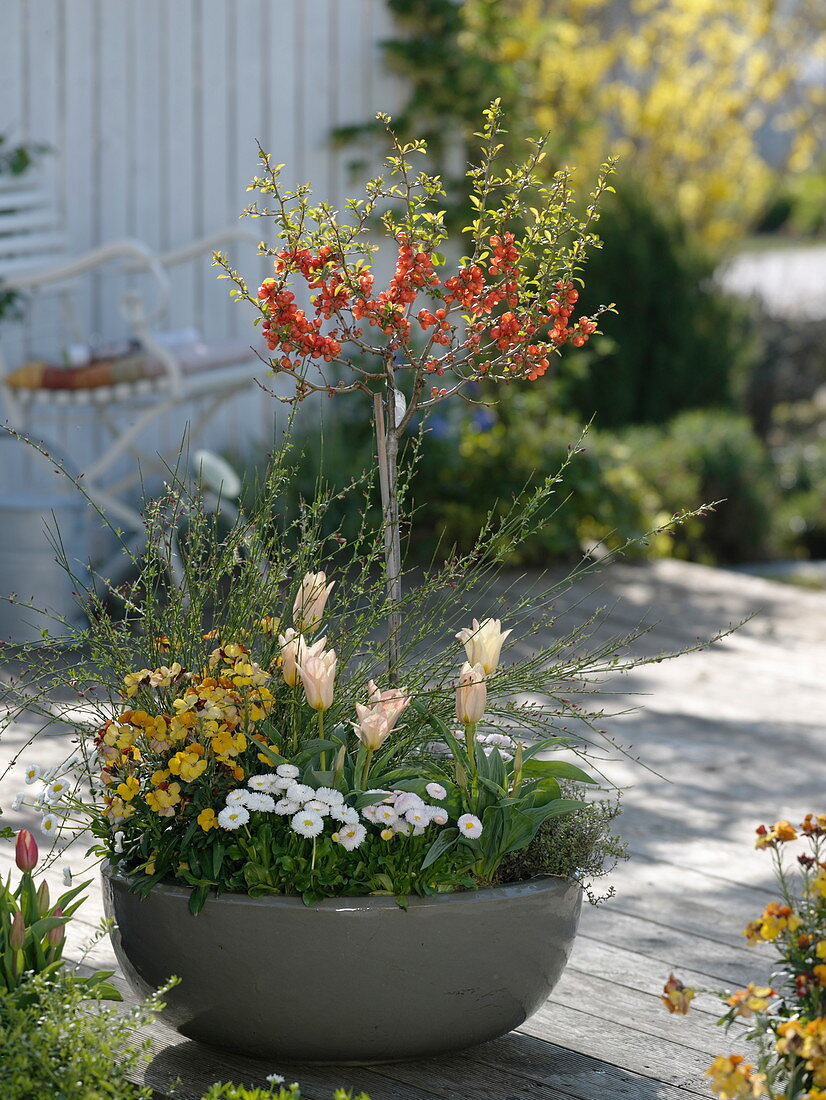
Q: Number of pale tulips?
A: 7